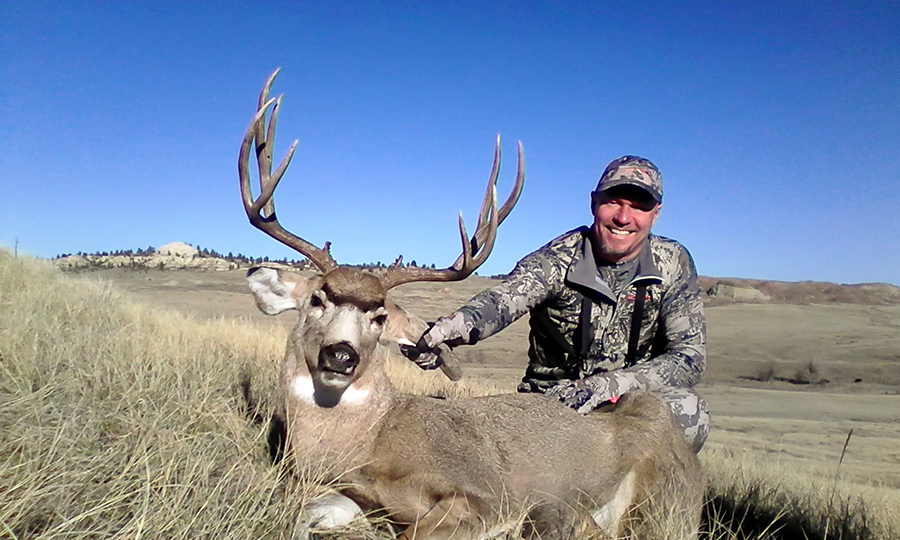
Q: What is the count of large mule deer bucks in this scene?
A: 1